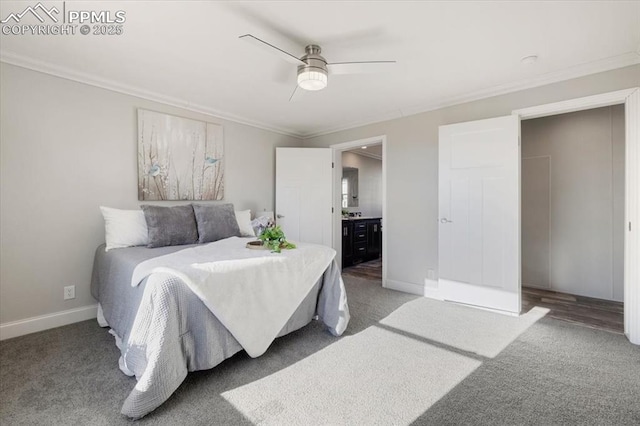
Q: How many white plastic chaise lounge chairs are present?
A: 0